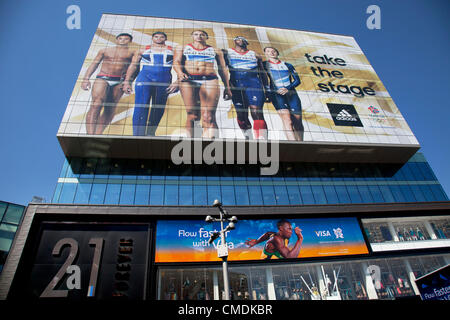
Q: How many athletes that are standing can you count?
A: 5